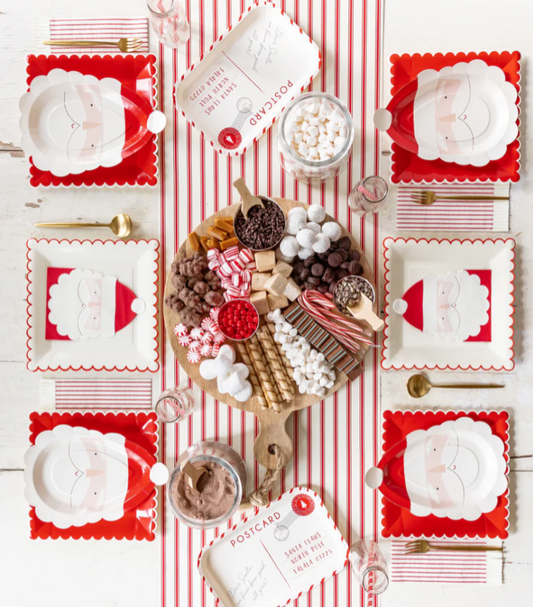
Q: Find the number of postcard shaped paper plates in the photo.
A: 2